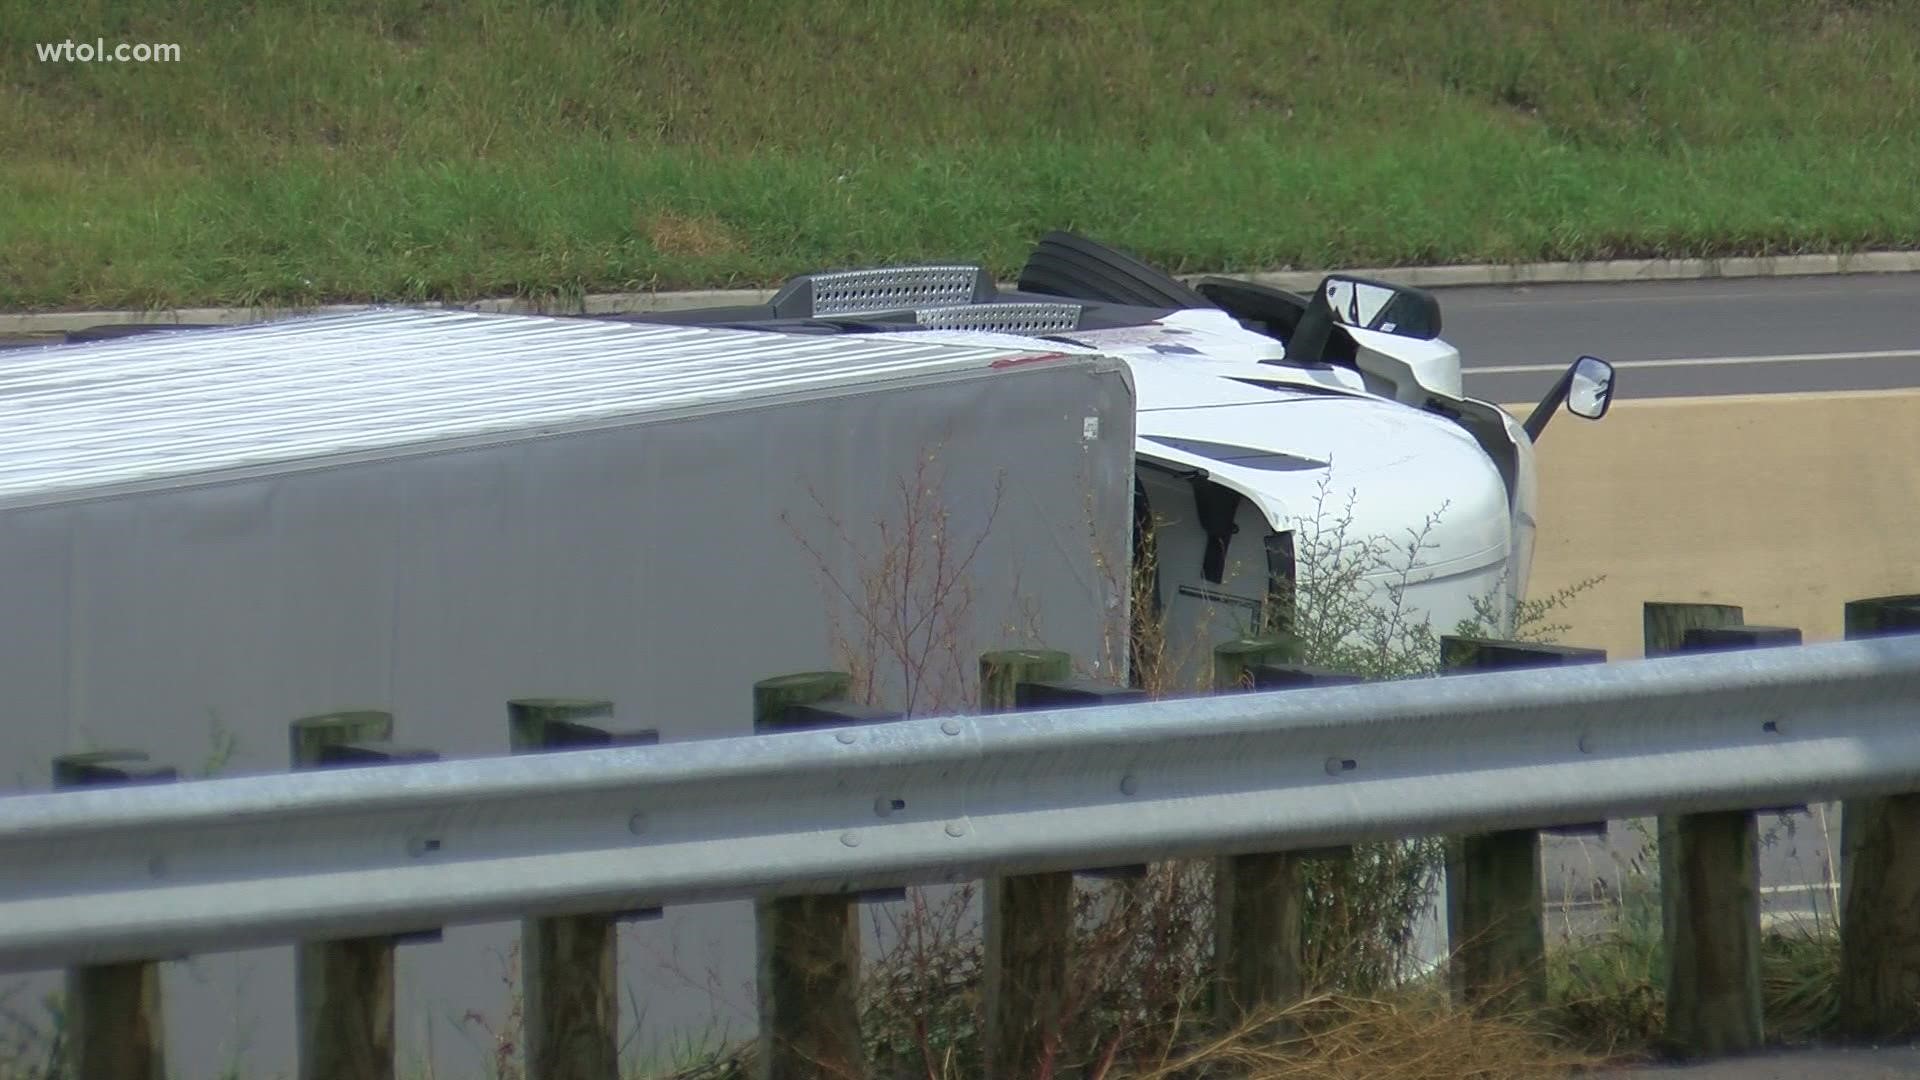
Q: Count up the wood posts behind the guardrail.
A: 9